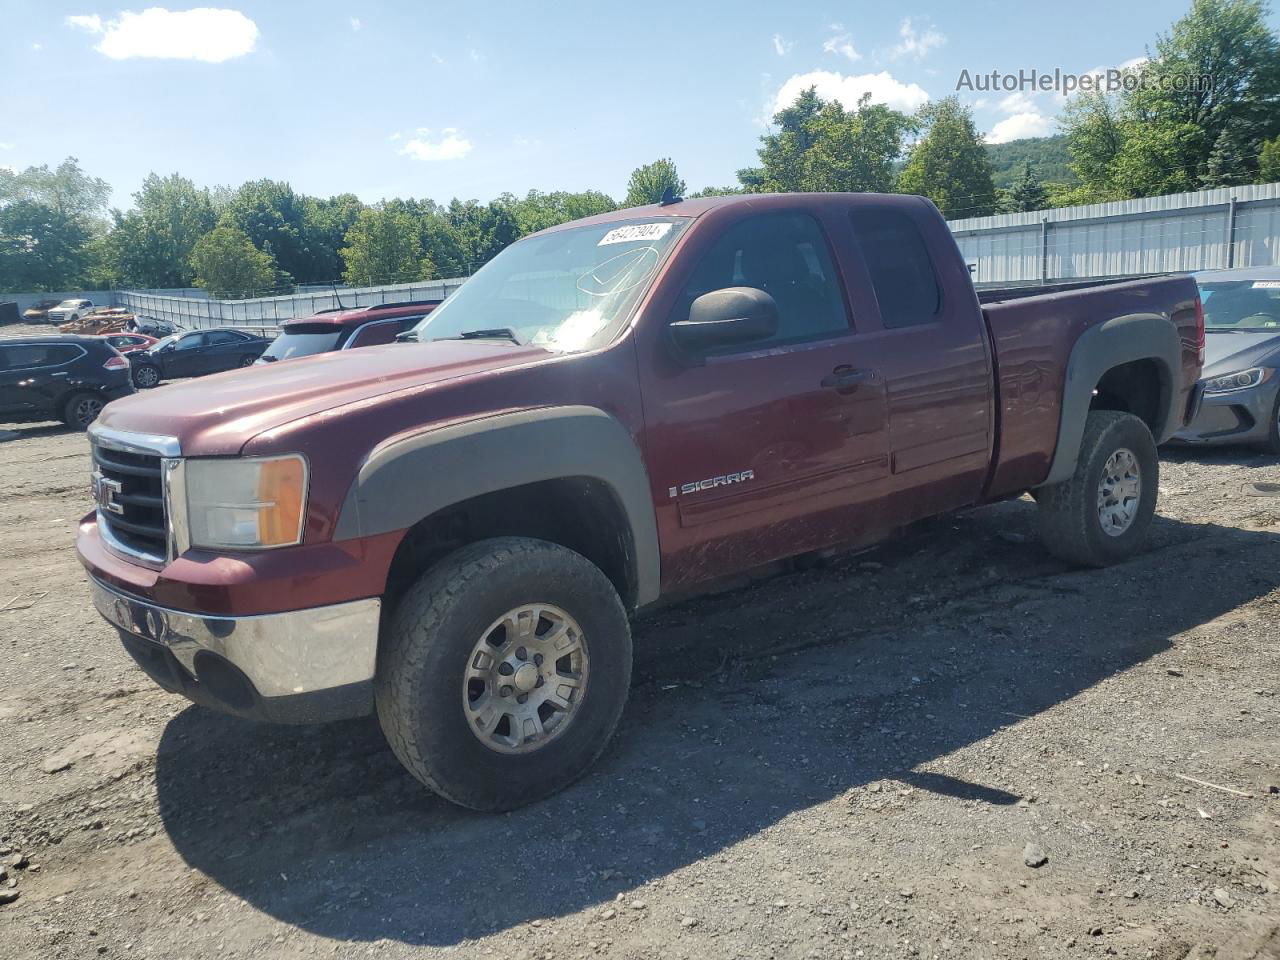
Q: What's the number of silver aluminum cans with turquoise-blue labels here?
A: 0